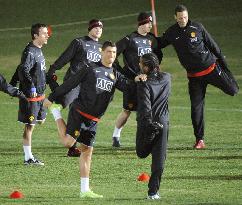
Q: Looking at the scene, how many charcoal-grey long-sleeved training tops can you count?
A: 6